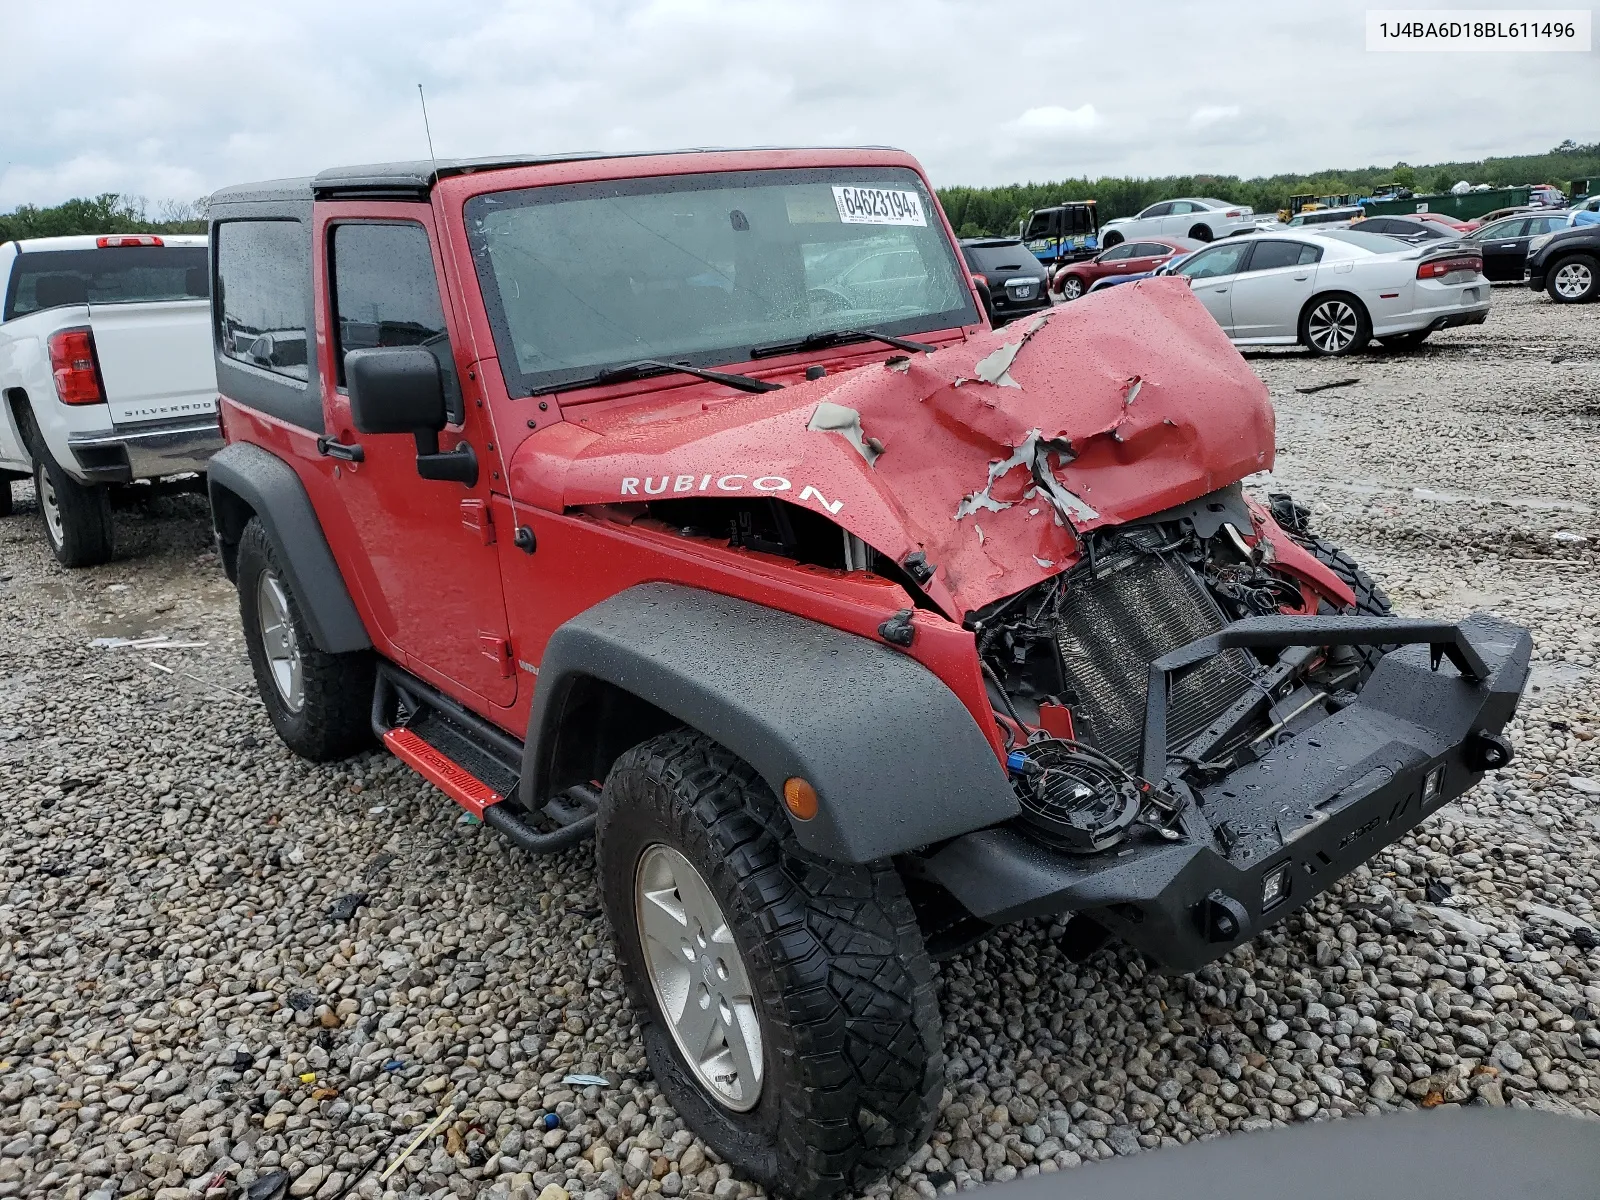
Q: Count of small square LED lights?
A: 2